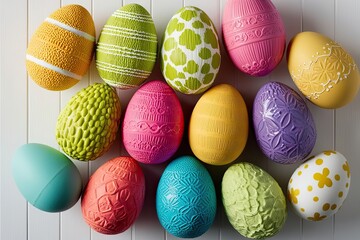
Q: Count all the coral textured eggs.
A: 1